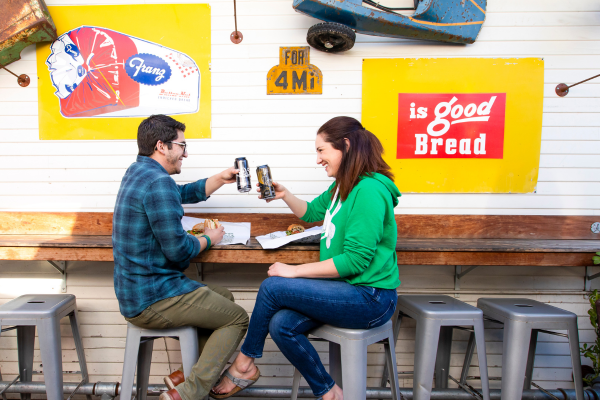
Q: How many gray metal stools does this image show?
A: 5